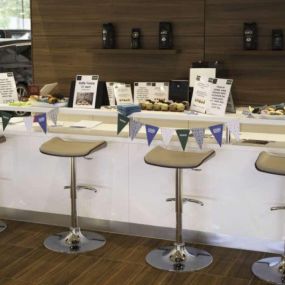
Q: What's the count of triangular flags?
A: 12